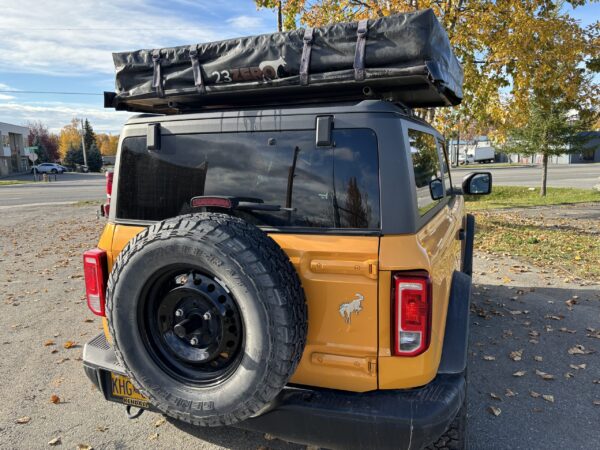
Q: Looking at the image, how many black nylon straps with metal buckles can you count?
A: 4